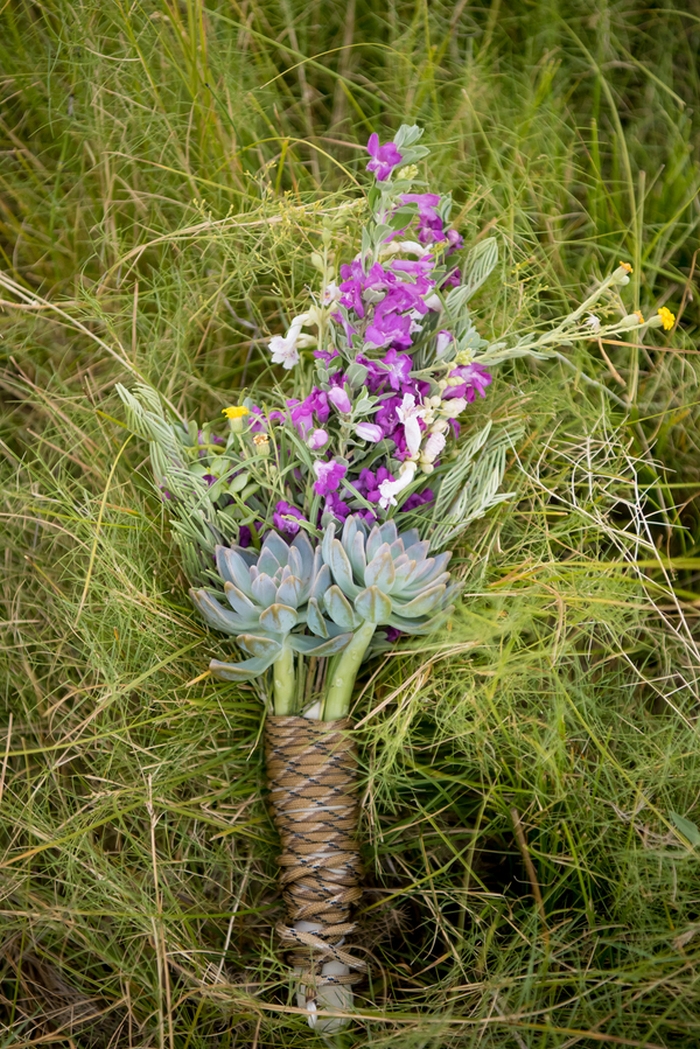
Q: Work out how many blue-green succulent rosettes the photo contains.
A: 2